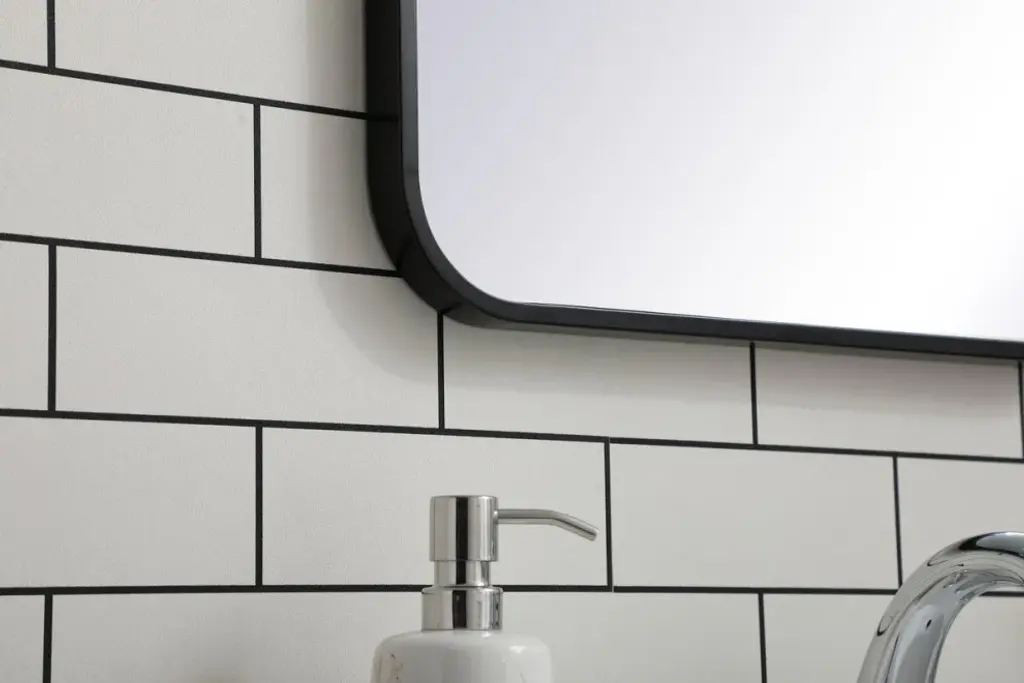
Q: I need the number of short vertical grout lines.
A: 11